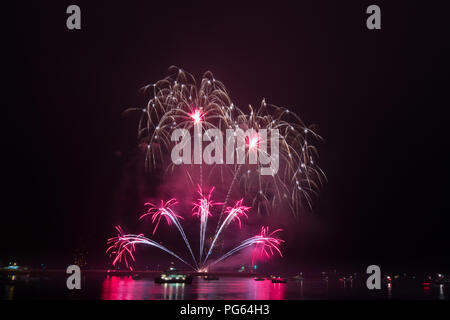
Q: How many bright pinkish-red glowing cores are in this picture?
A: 2